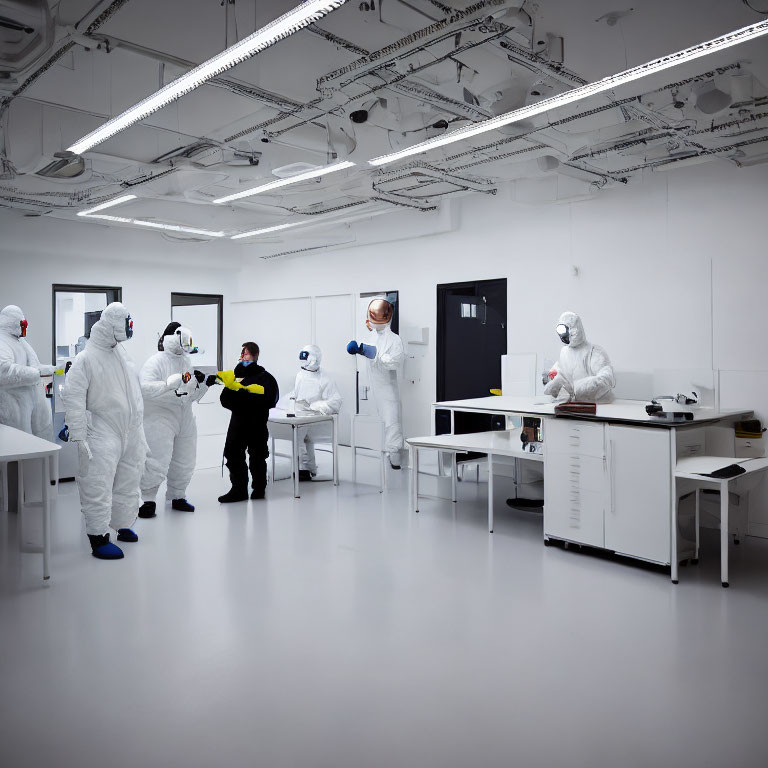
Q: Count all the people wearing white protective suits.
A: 6